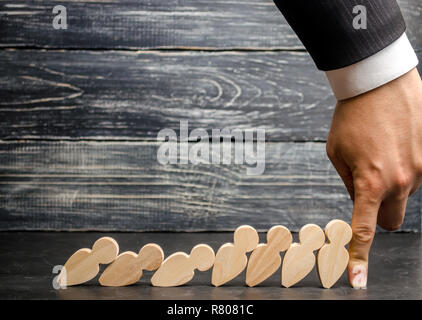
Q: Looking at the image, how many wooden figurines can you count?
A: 7